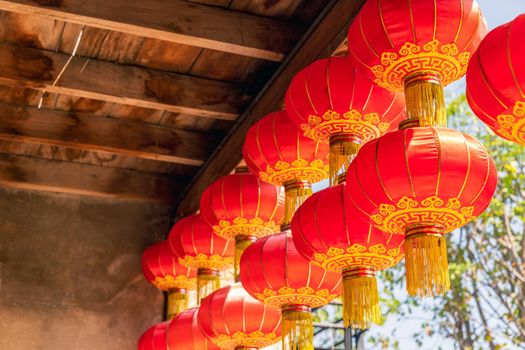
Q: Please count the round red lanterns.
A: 13